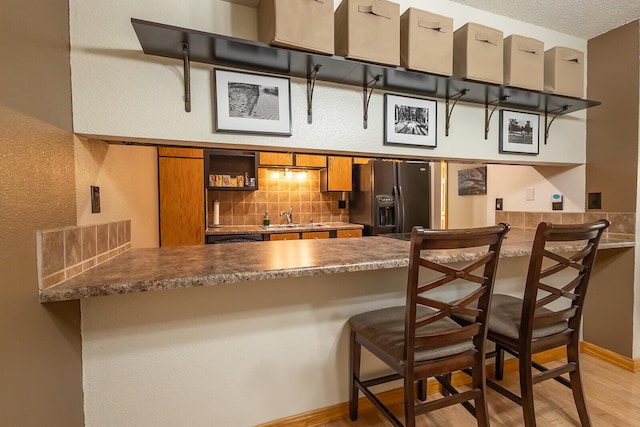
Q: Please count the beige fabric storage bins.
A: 6